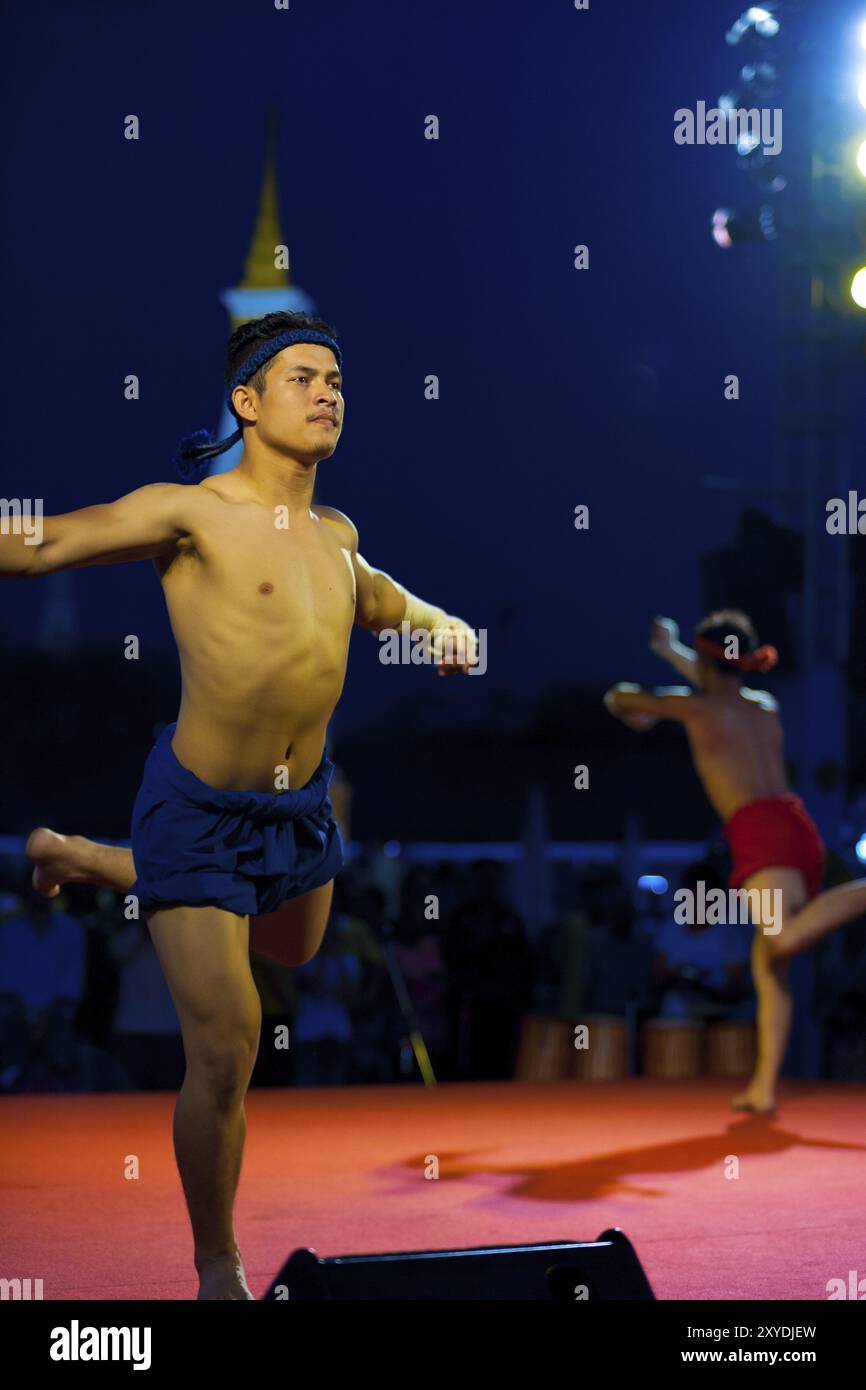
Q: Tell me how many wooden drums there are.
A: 4